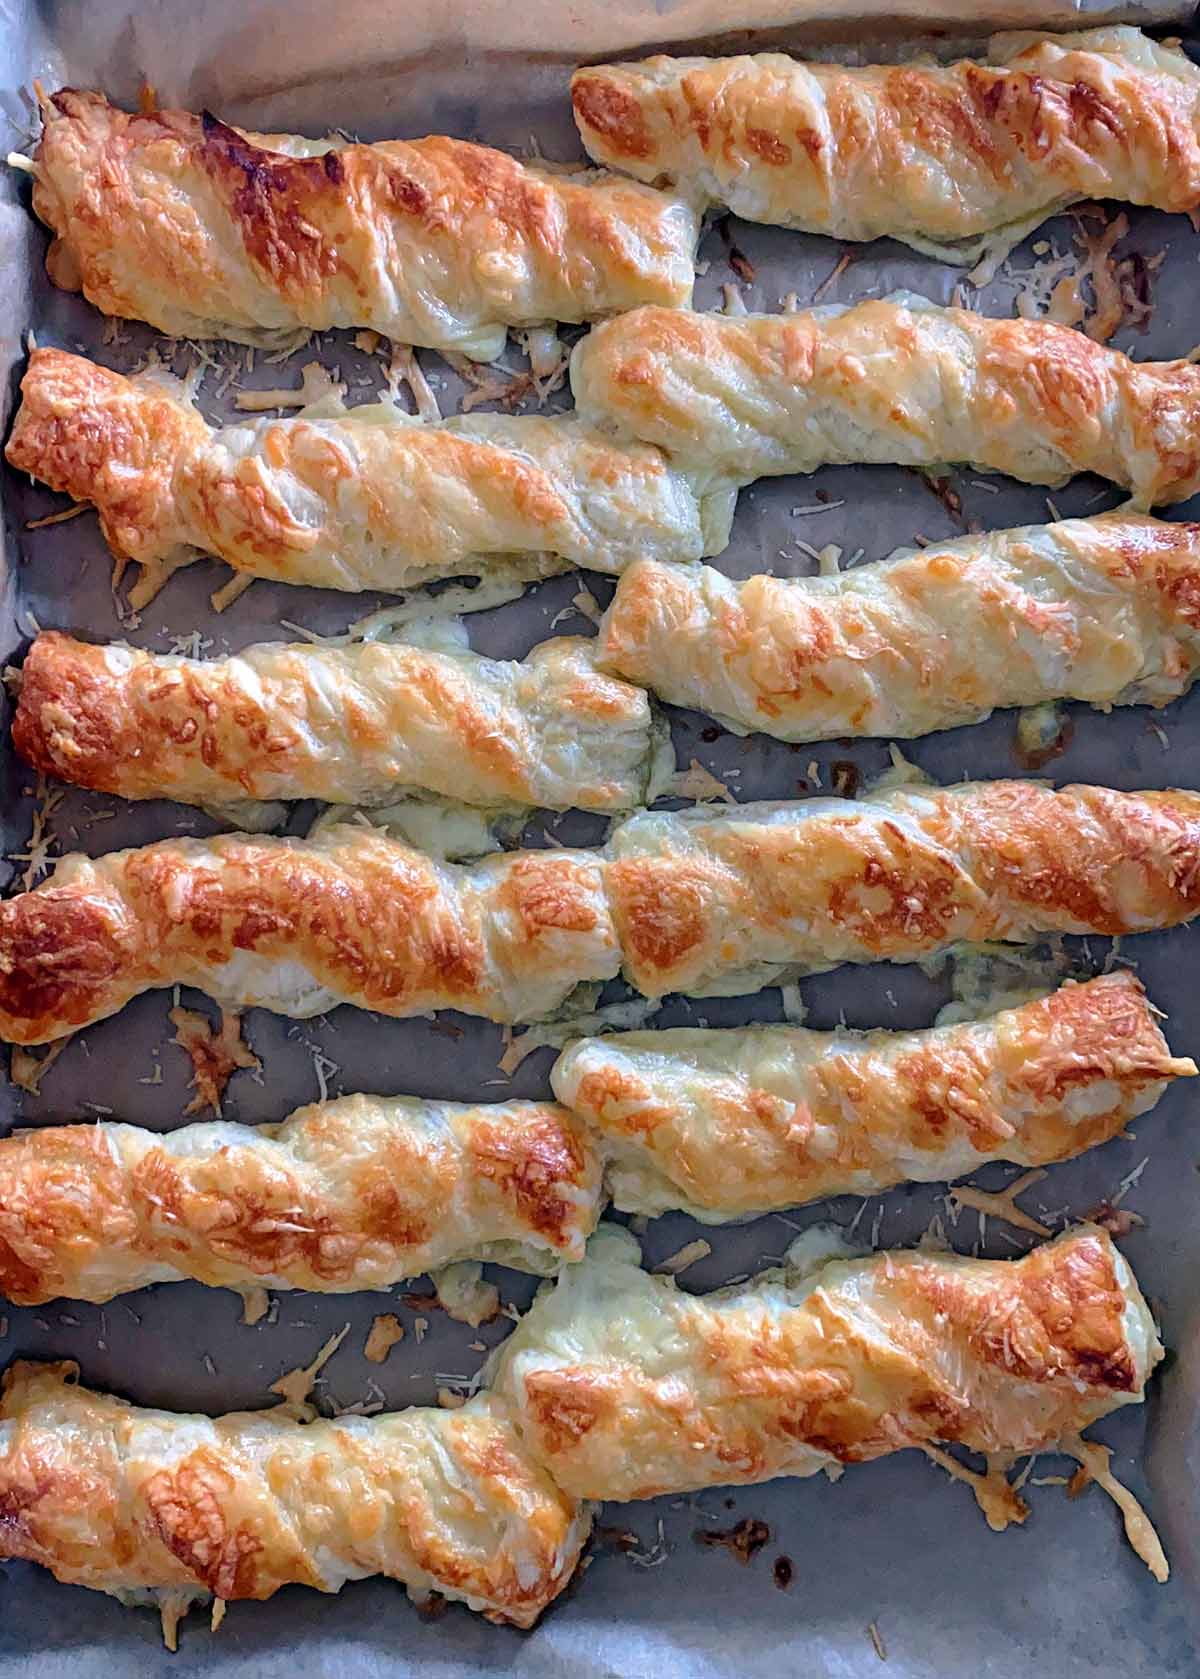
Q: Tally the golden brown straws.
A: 12